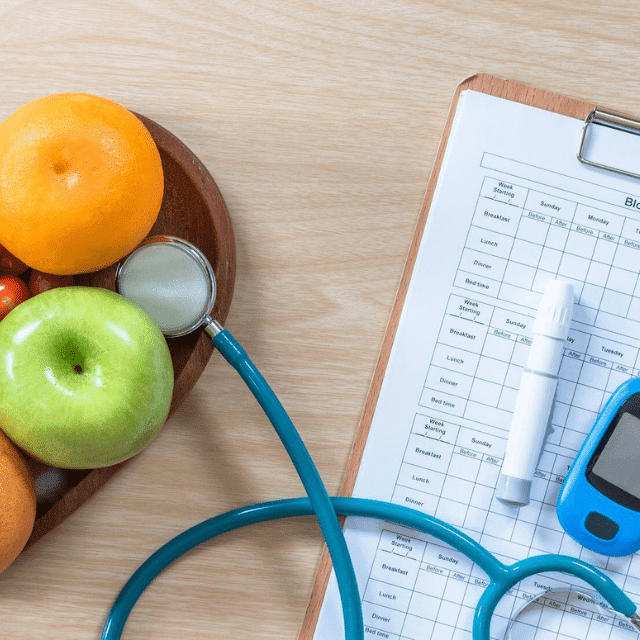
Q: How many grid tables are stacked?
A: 4